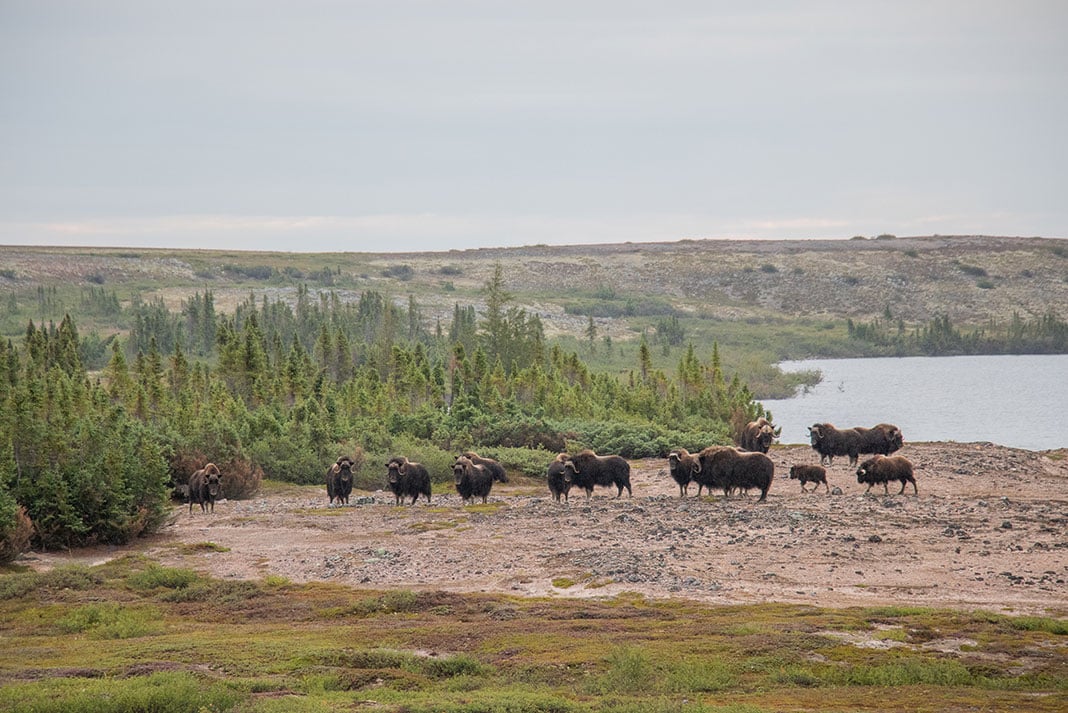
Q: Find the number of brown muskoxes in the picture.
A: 14